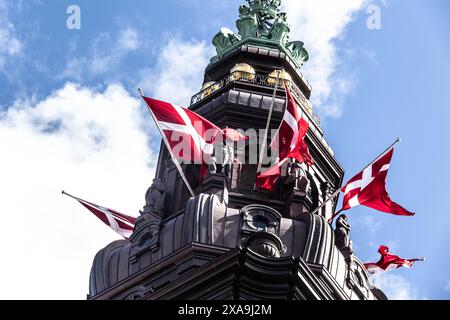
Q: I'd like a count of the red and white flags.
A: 5